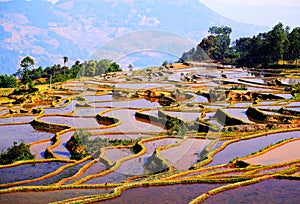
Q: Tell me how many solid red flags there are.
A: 0